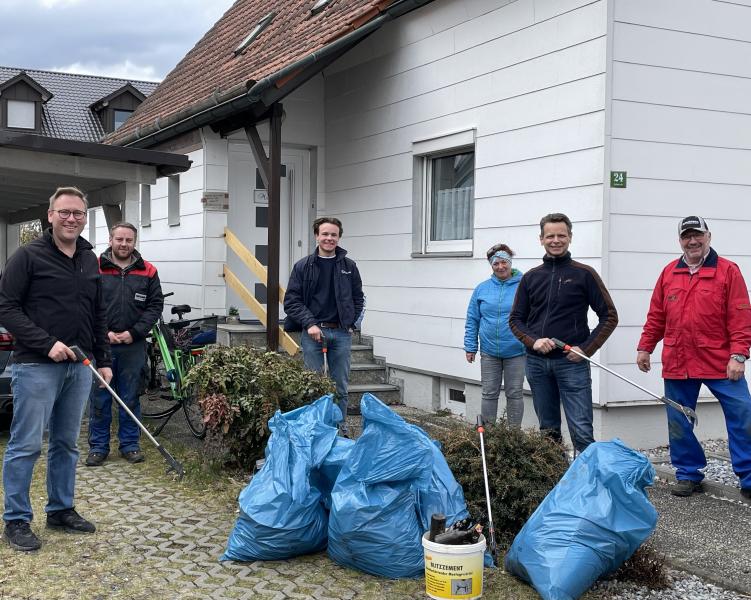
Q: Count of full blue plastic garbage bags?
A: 5